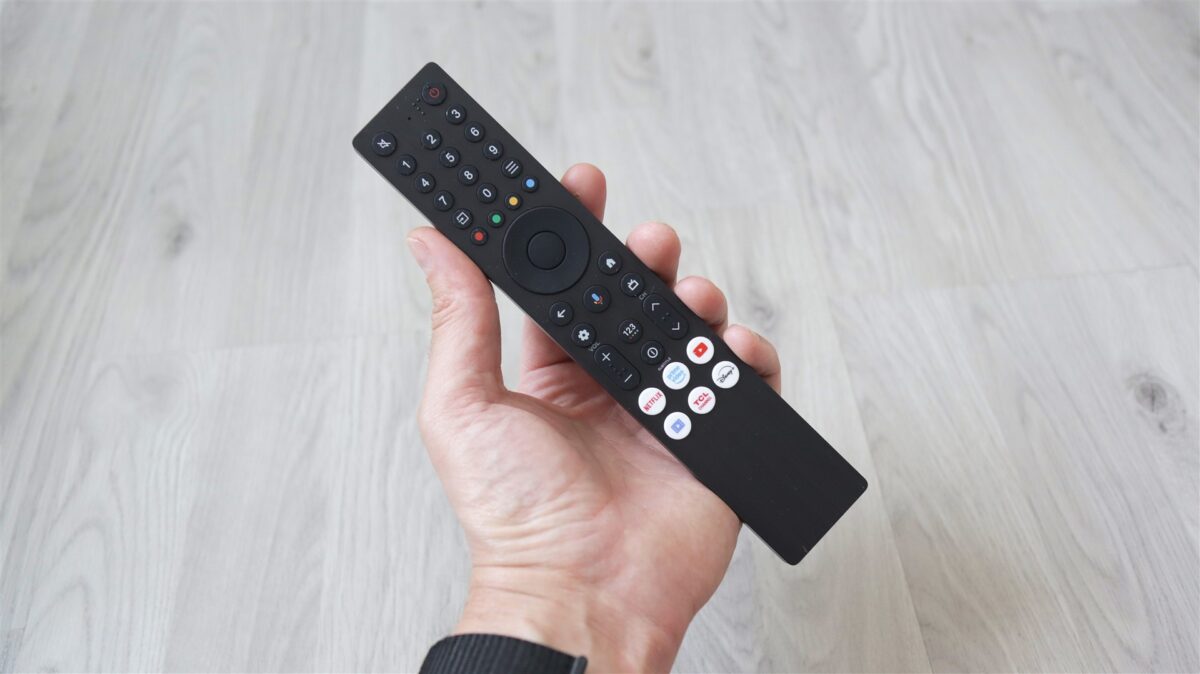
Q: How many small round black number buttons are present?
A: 10